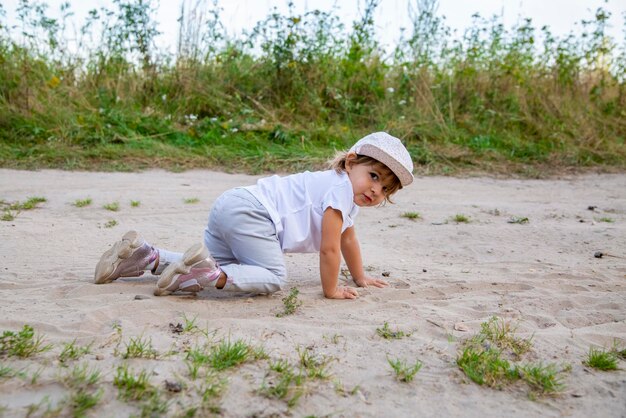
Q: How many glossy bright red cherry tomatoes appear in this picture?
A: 0